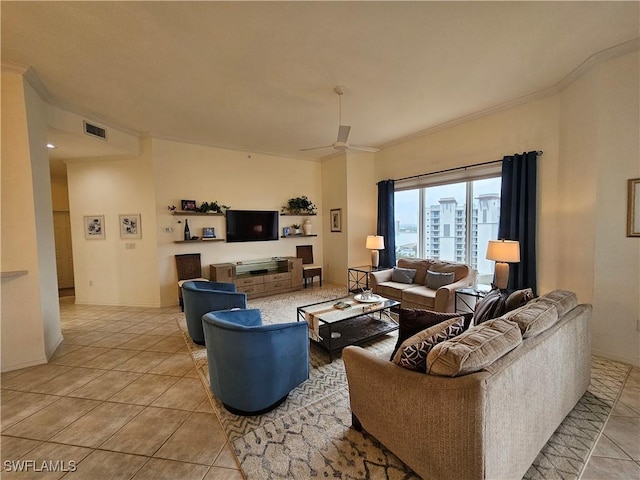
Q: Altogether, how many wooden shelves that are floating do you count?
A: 4